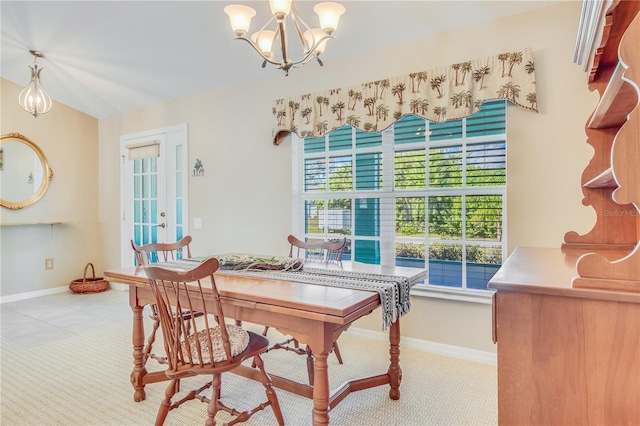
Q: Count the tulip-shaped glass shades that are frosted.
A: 5